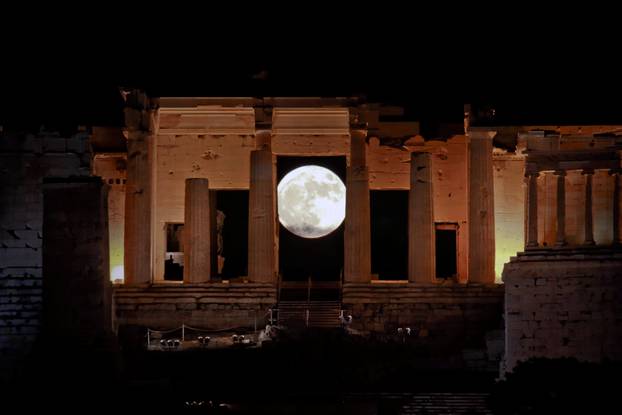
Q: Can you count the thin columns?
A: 4